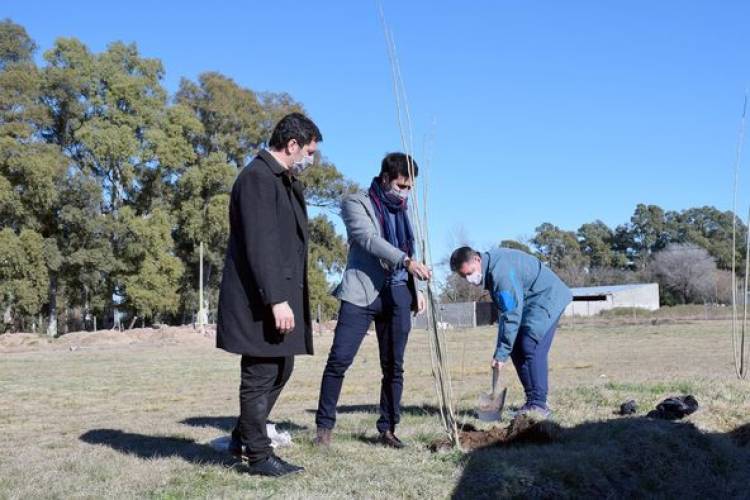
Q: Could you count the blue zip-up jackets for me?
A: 1